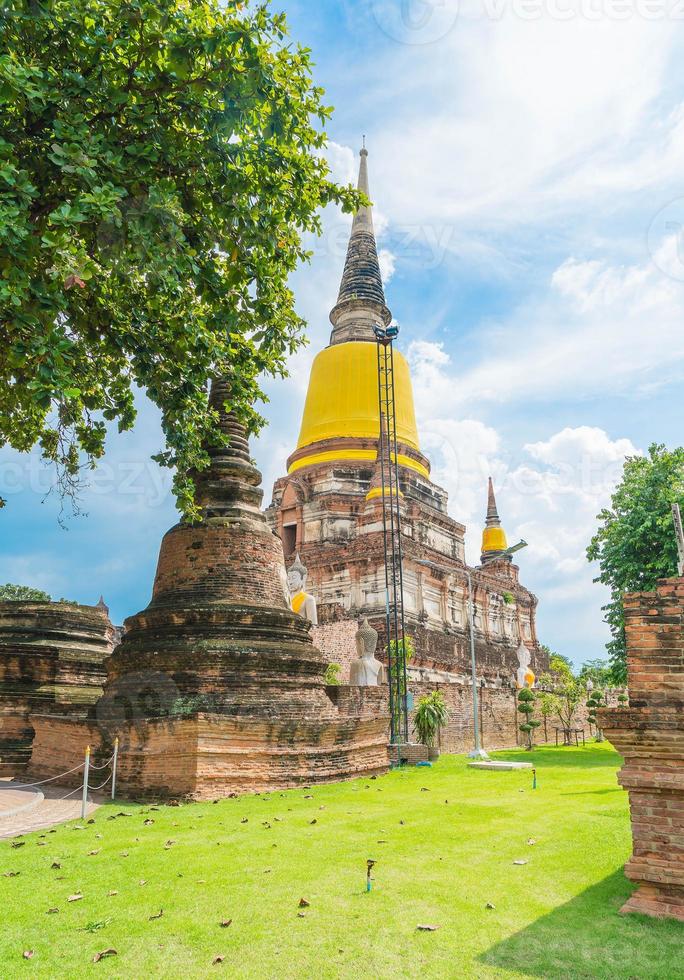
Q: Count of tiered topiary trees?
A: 3